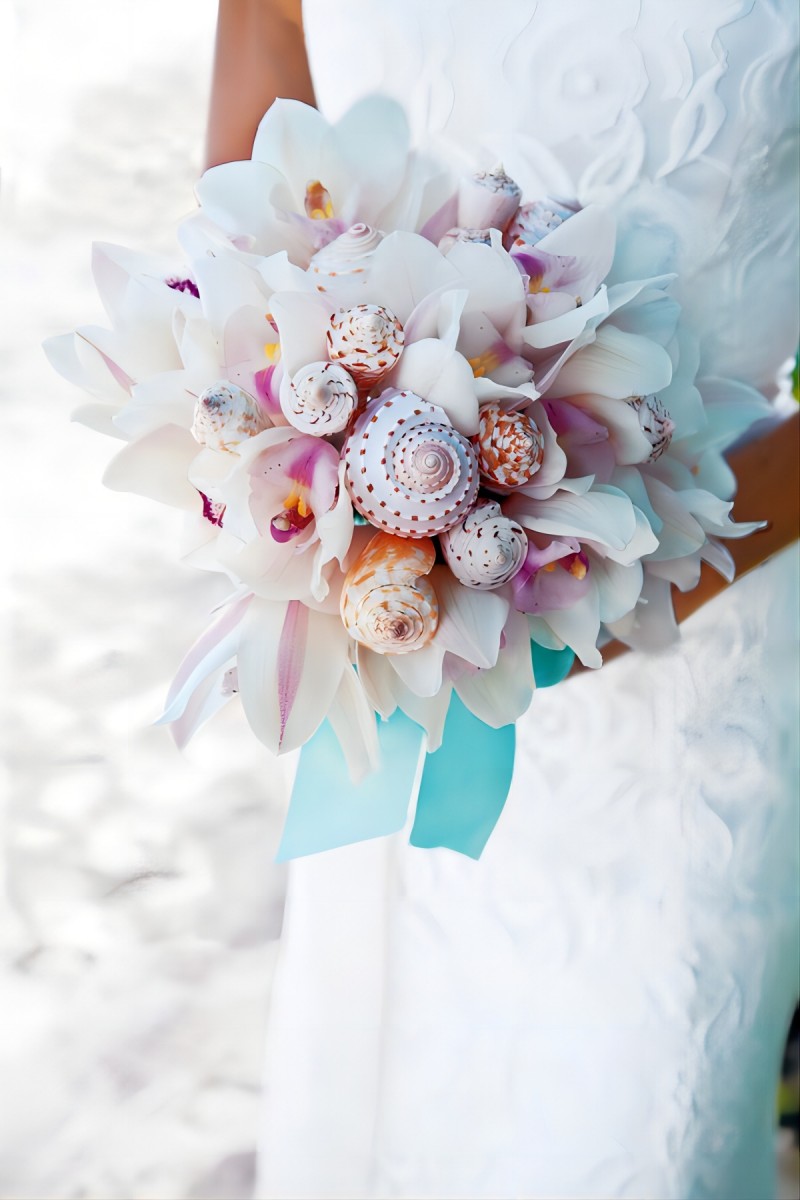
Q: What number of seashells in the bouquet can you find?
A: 12